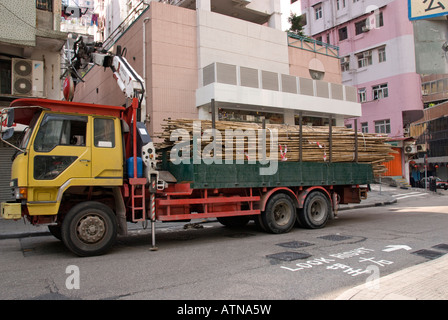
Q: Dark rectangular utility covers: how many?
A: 5